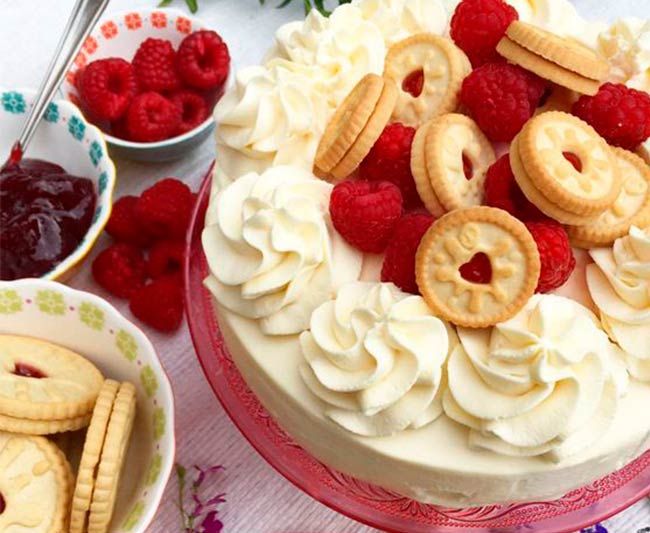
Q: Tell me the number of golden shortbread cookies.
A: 10